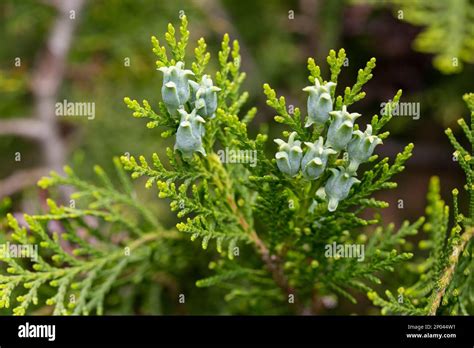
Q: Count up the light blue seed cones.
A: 9